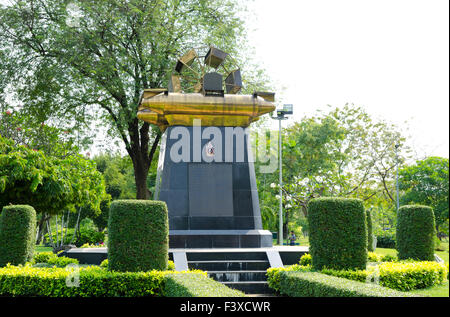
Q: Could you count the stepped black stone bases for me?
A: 1